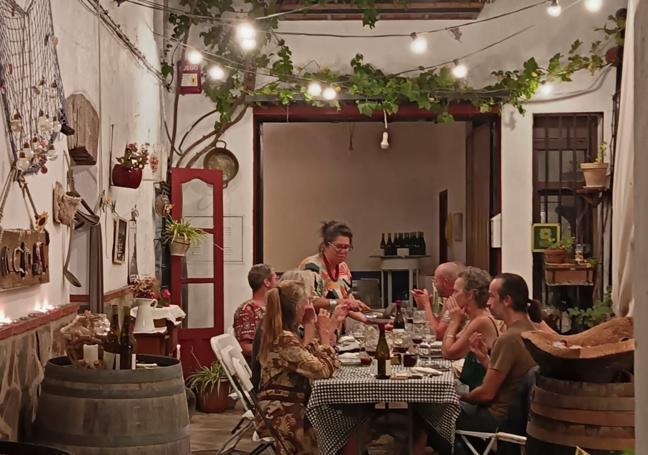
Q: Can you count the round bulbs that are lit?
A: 11